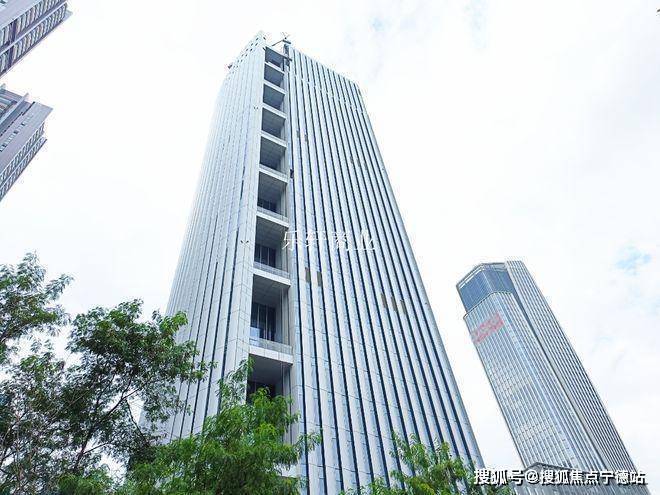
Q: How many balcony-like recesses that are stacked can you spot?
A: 9